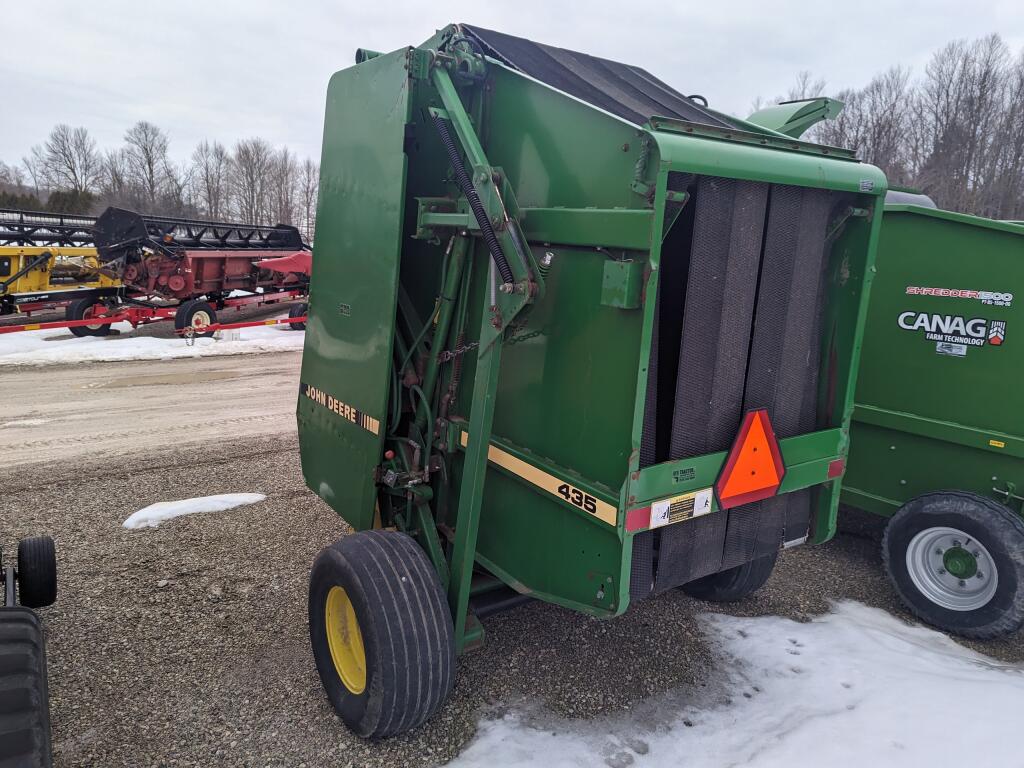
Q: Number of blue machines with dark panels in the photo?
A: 0